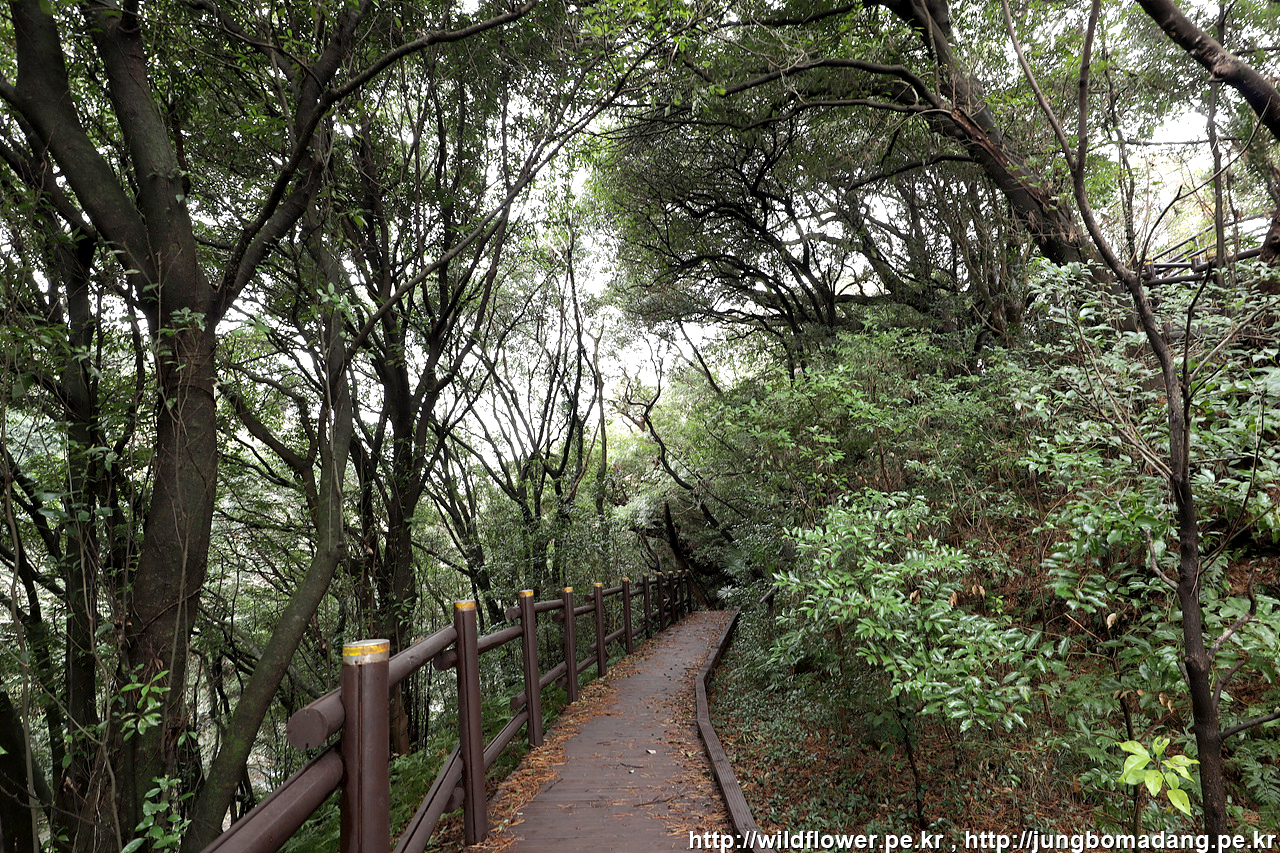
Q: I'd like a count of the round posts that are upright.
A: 11